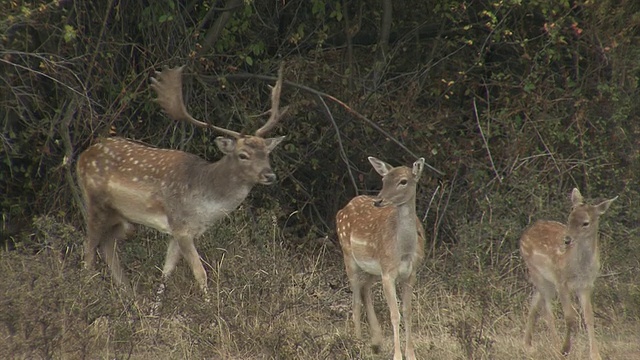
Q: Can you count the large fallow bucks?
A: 1